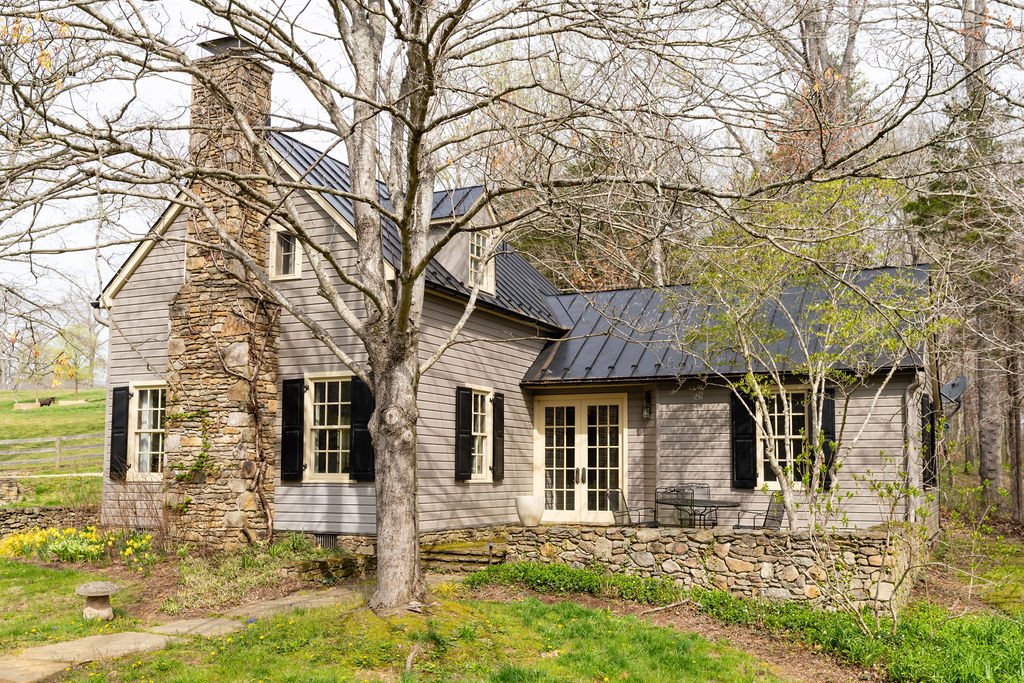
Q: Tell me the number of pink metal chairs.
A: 0